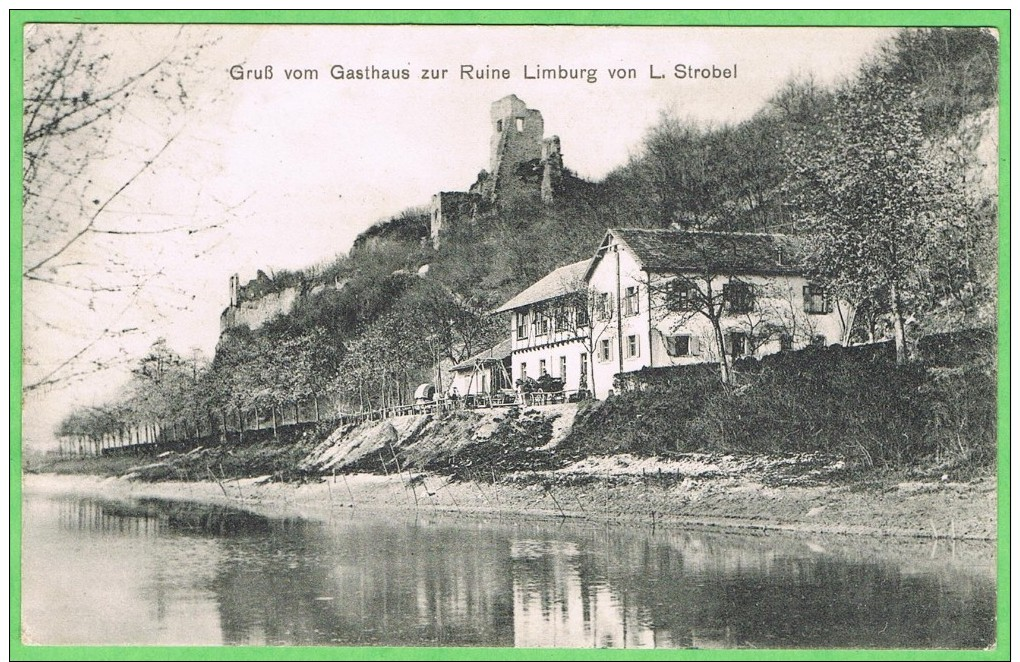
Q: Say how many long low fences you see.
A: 1